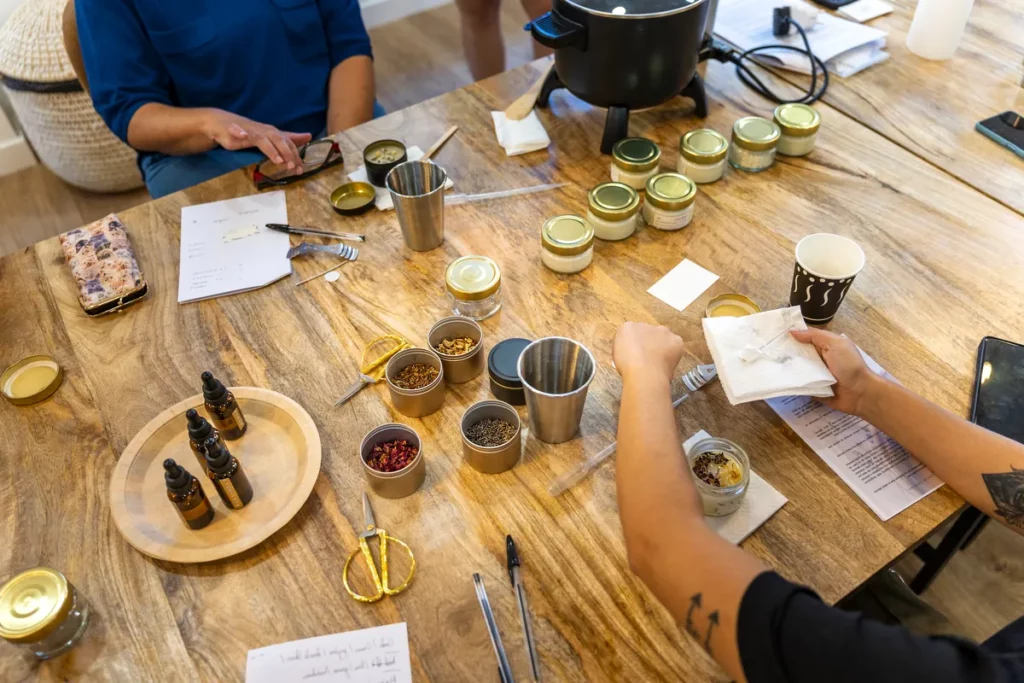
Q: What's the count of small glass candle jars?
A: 10